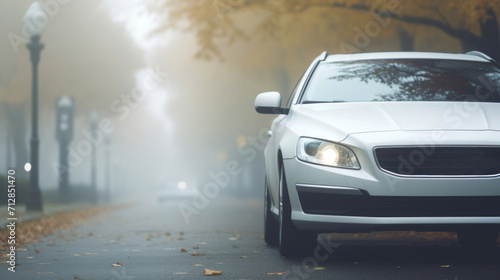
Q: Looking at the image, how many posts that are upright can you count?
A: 4